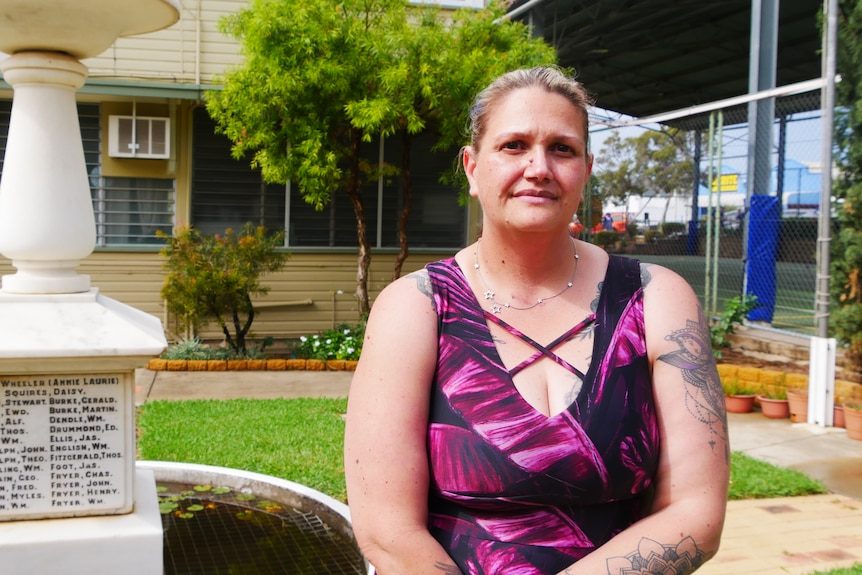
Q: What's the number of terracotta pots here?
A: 5